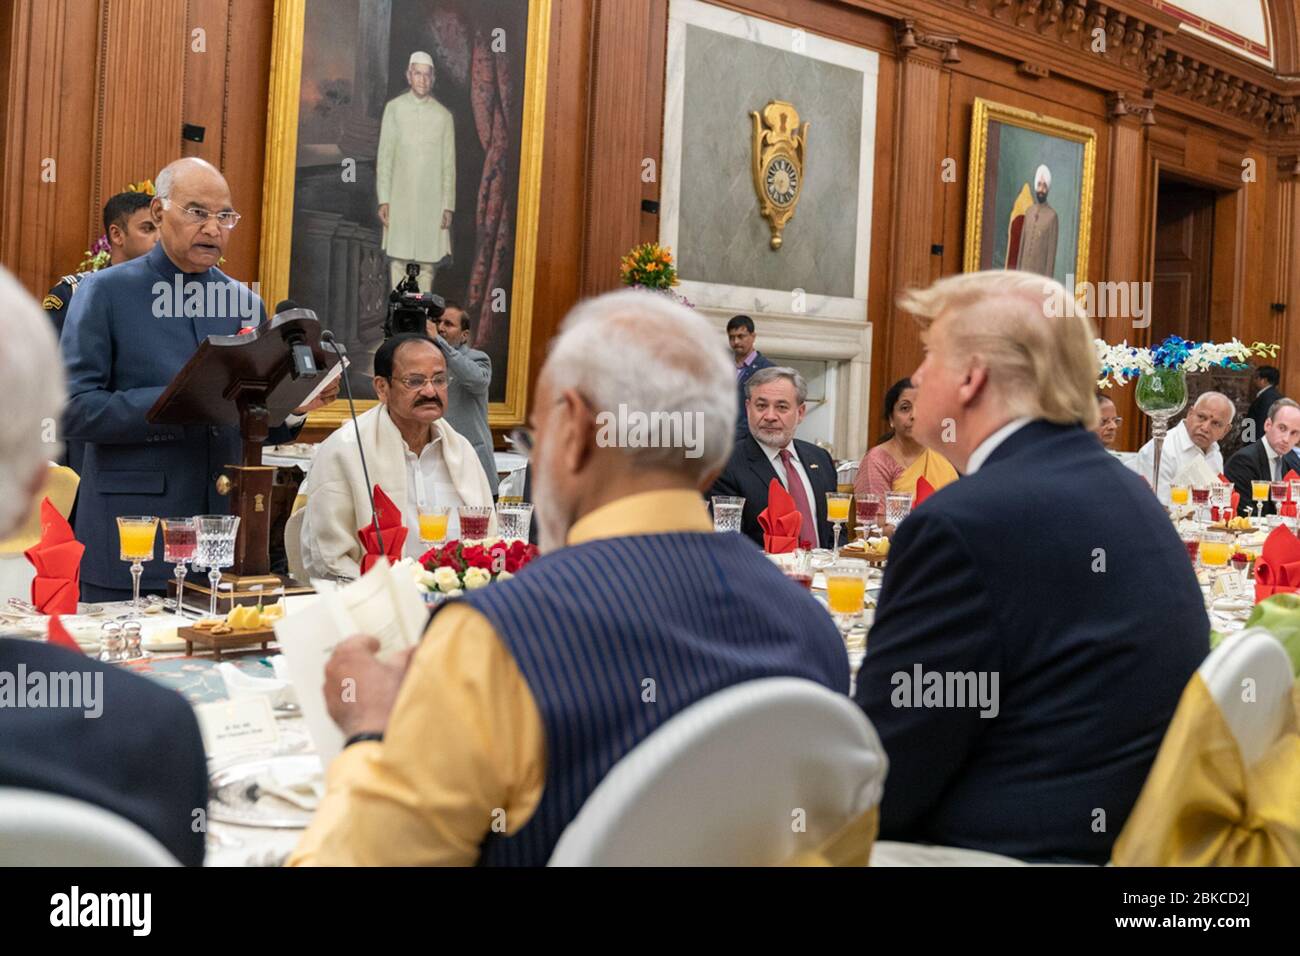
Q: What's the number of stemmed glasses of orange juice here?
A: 7